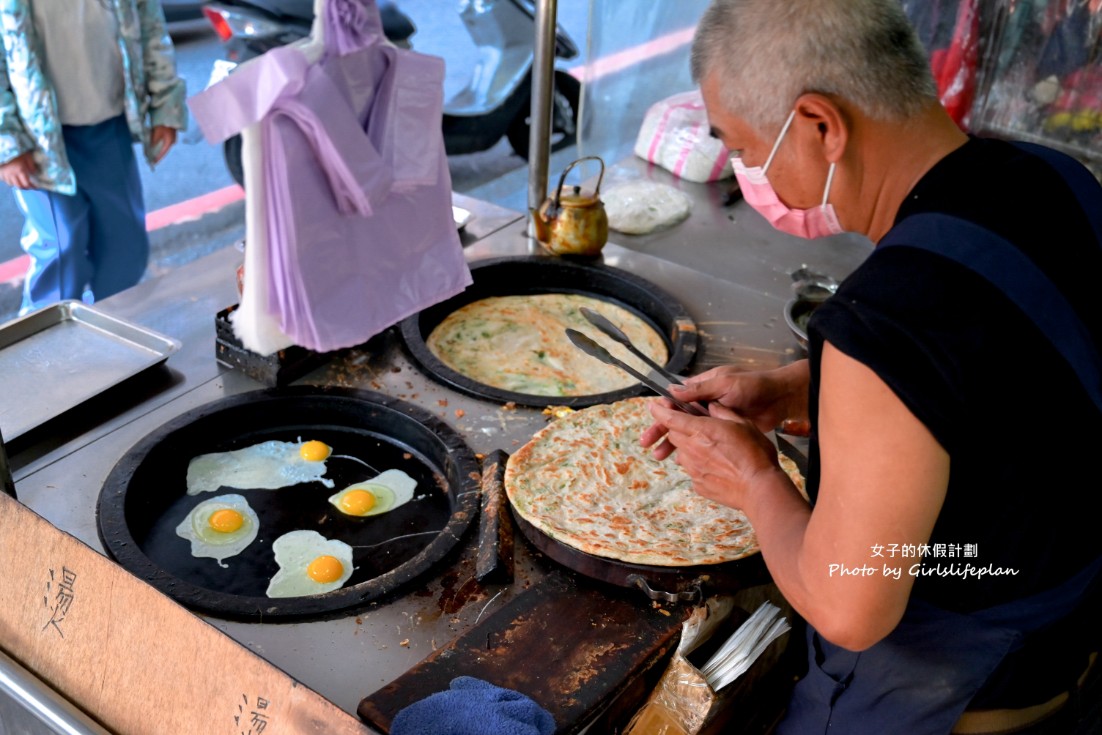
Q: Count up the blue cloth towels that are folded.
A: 1